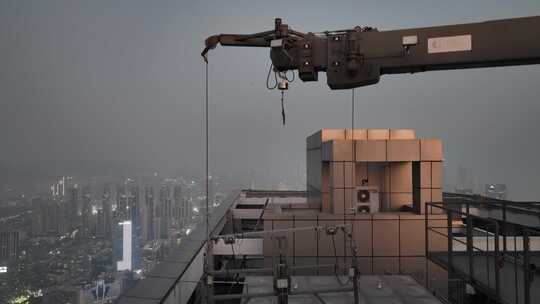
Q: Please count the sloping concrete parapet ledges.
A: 1